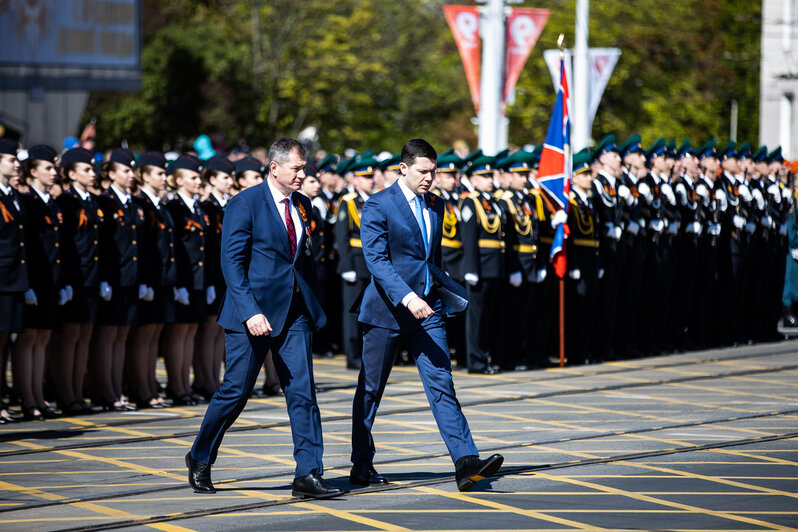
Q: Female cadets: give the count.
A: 9